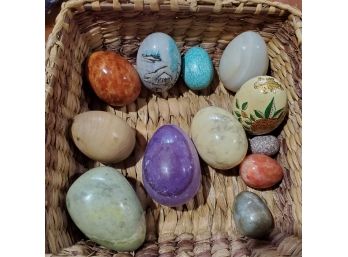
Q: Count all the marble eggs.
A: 12